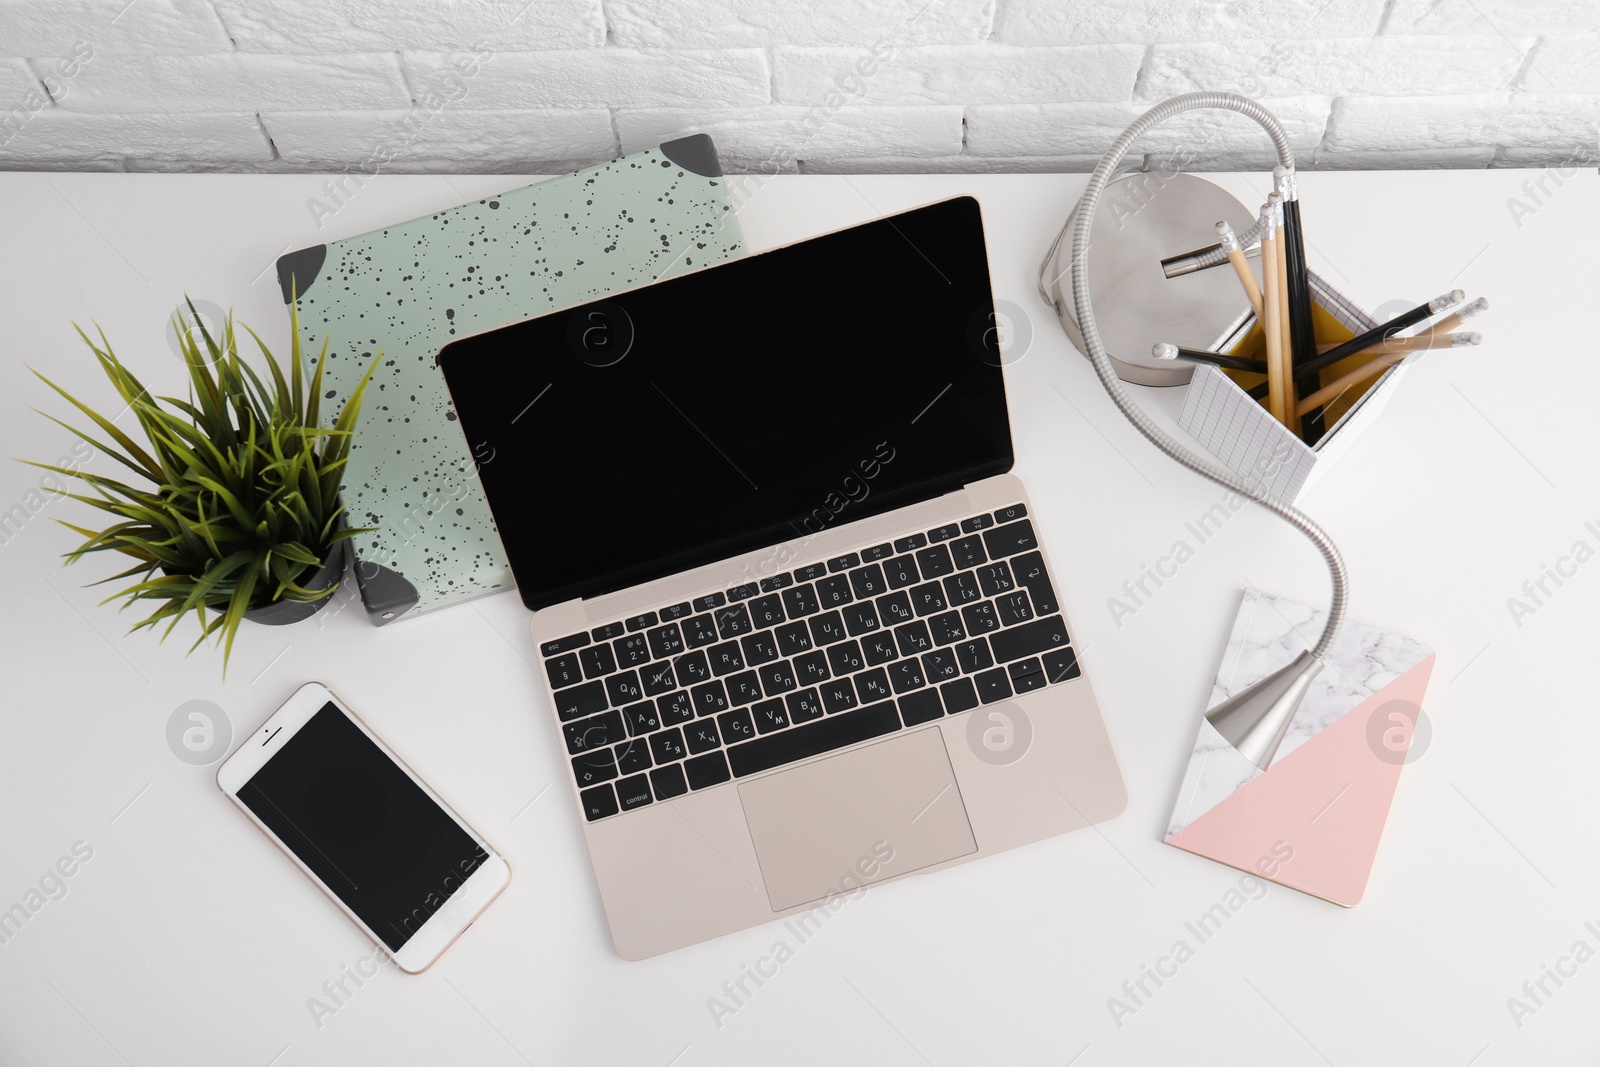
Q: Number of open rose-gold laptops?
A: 1